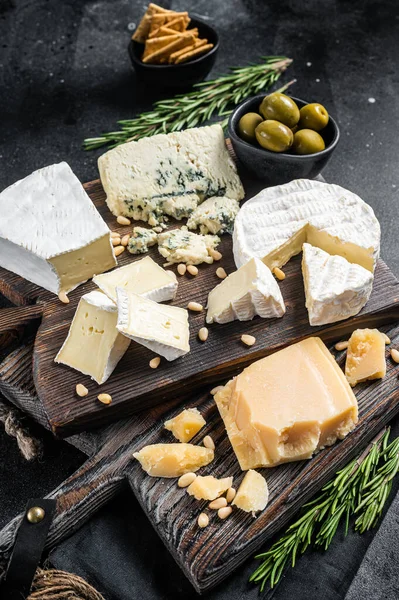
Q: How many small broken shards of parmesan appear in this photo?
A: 5